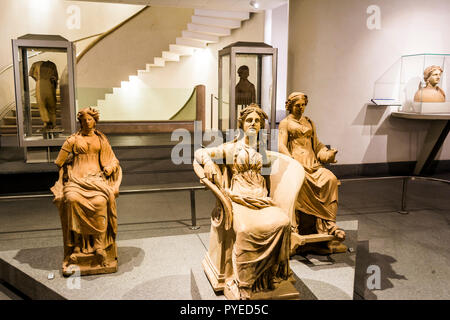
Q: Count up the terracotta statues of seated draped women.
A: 3